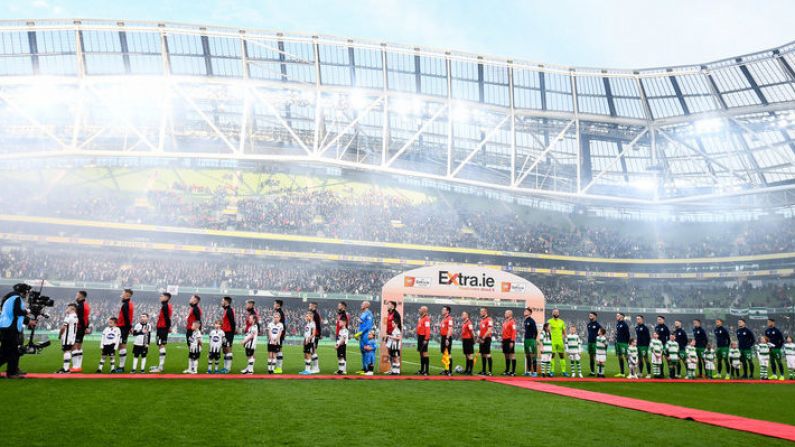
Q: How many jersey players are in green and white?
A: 11